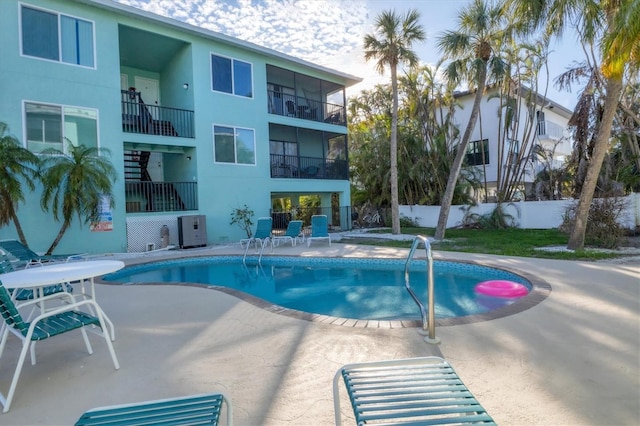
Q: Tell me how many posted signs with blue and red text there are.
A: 1